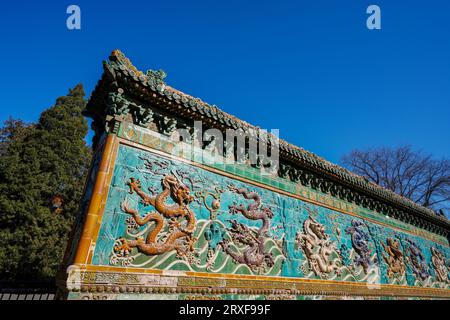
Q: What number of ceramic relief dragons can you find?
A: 7